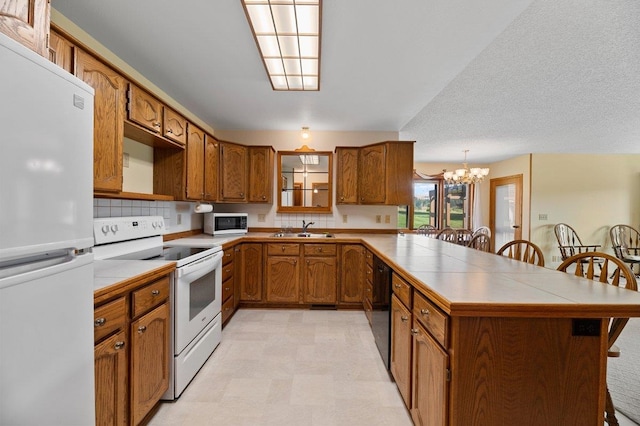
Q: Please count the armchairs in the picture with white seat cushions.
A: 2